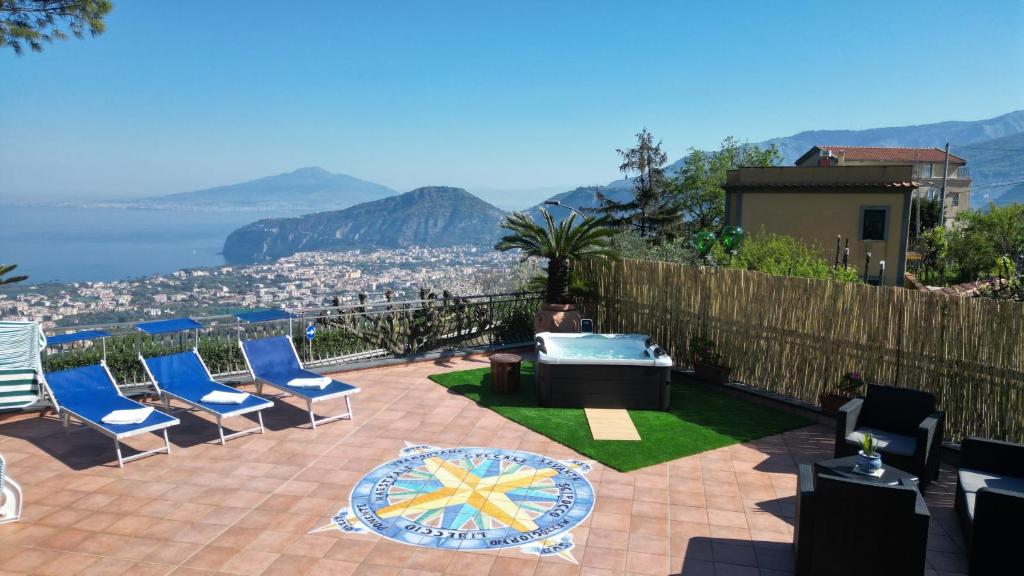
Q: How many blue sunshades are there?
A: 3